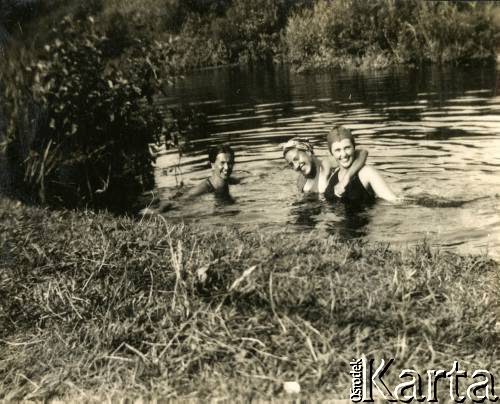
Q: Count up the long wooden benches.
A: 0